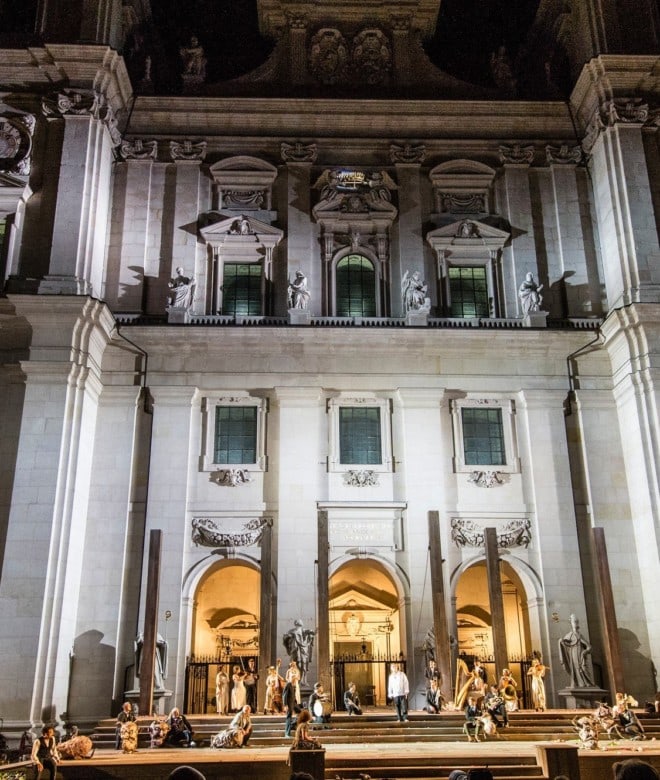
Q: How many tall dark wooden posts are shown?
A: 6